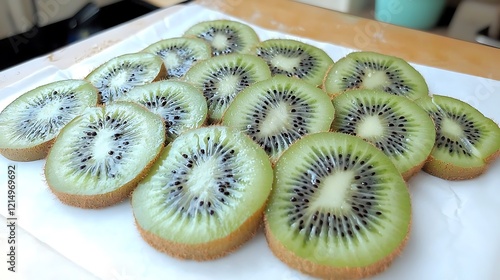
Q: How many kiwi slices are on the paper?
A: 14